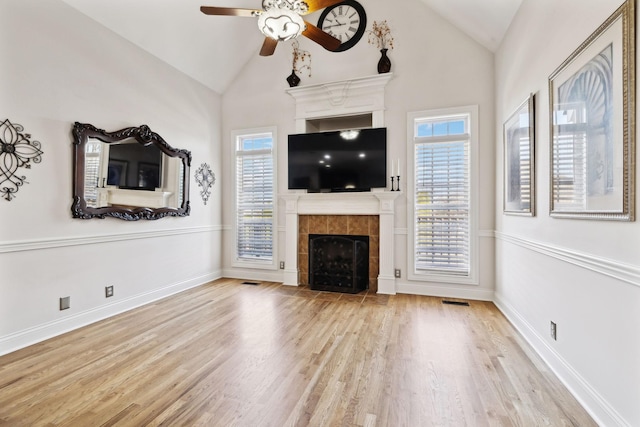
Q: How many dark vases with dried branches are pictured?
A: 2